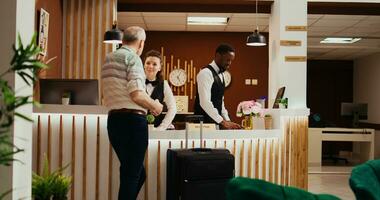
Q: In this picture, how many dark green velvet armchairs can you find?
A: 2